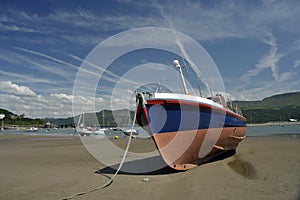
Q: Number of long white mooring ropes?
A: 1